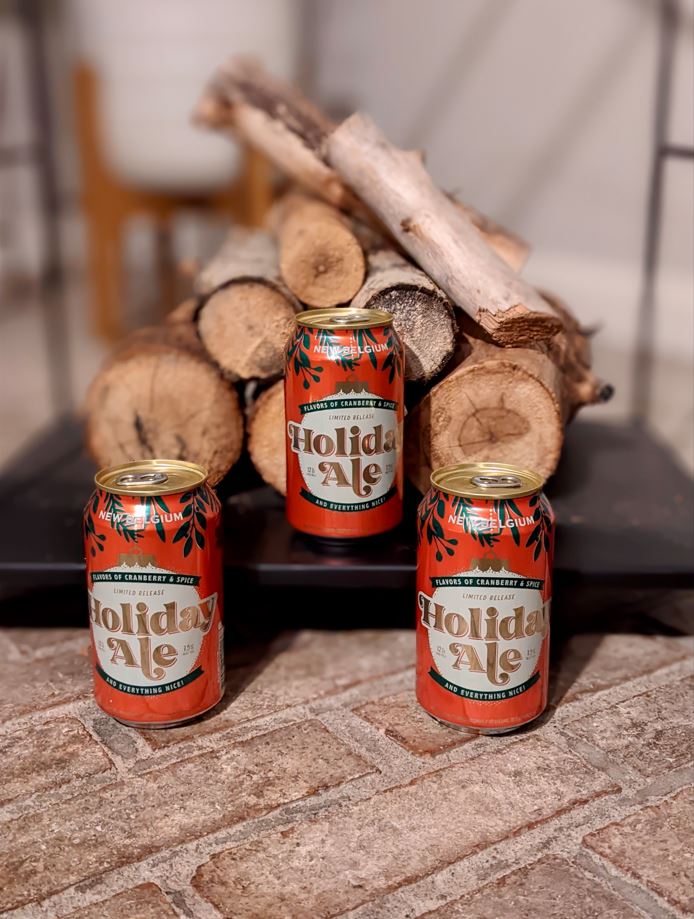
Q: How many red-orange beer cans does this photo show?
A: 3